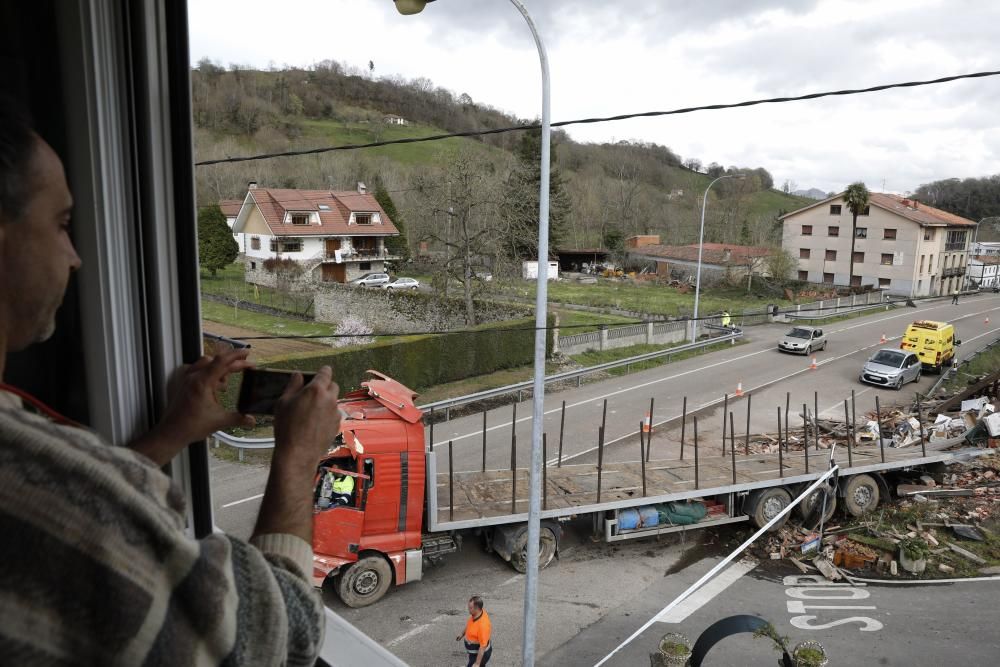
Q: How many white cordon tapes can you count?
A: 1